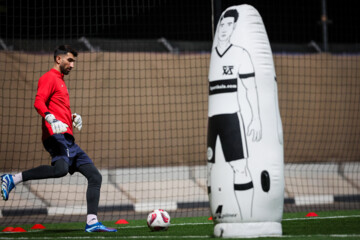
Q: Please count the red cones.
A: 6